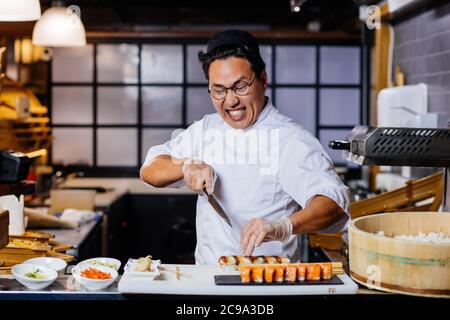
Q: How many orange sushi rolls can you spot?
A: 8